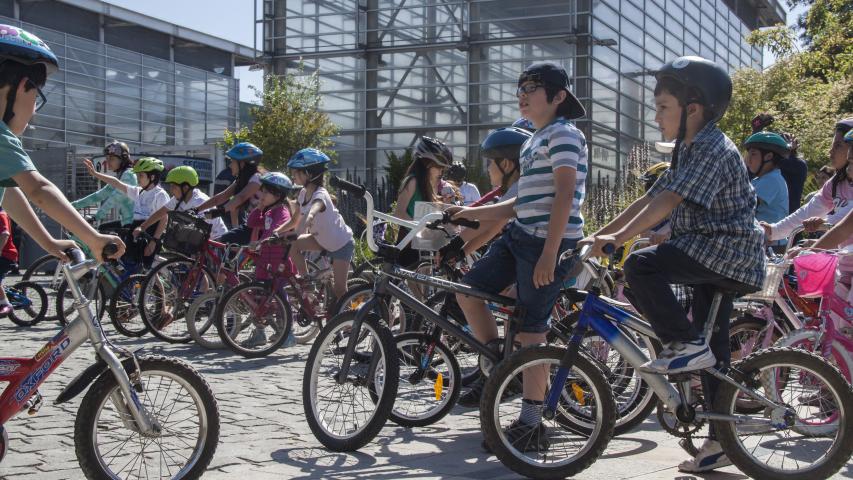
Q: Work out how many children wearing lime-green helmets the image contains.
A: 2